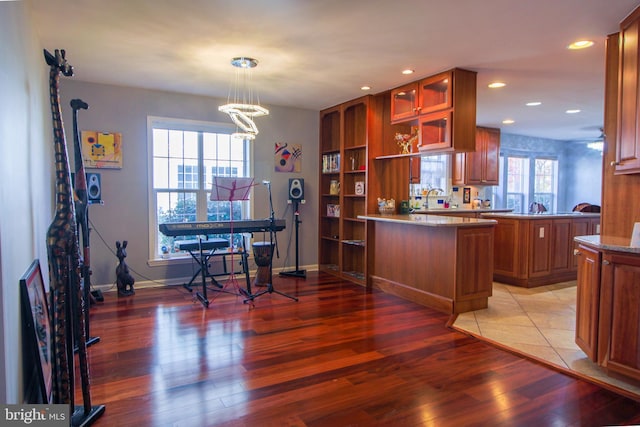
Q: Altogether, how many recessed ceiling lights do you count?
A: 7